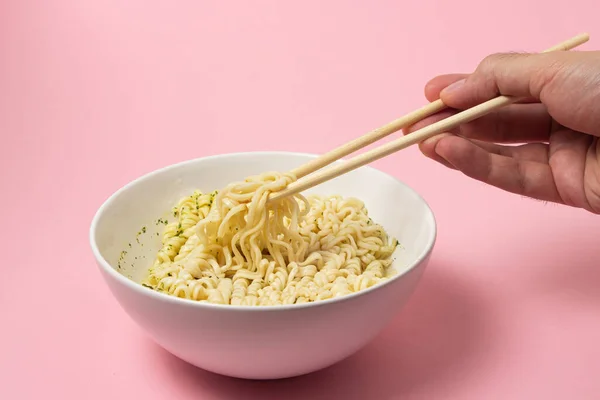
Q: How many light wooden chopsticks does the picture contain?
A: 2